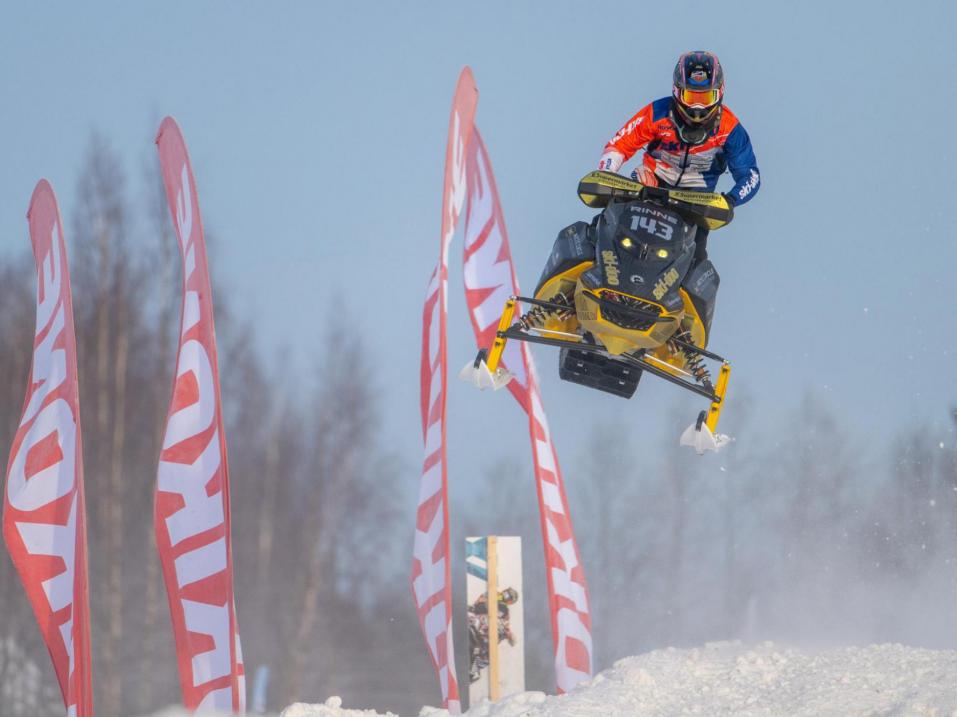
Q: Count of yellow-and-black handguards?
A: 2